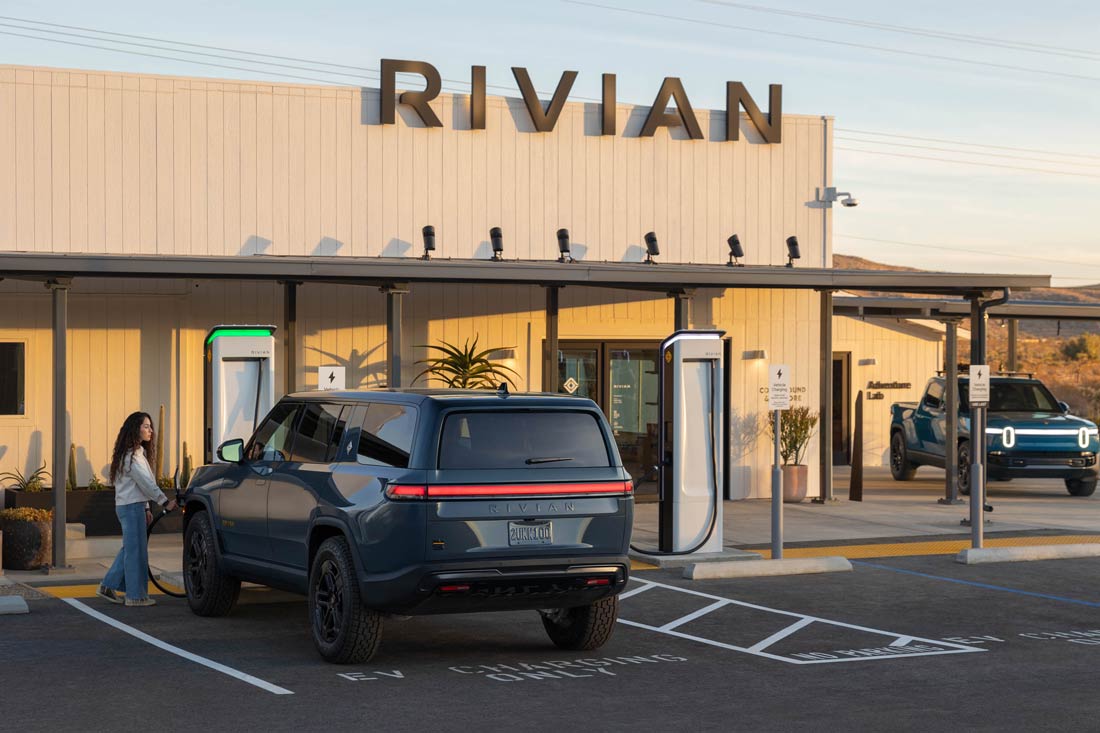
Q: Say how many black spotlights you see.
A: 6